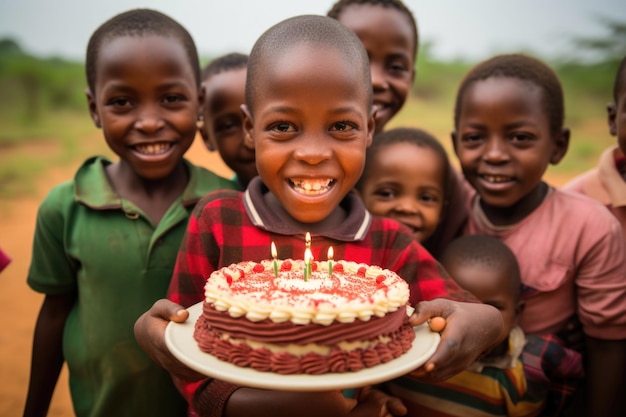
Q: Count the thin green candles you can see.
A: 4